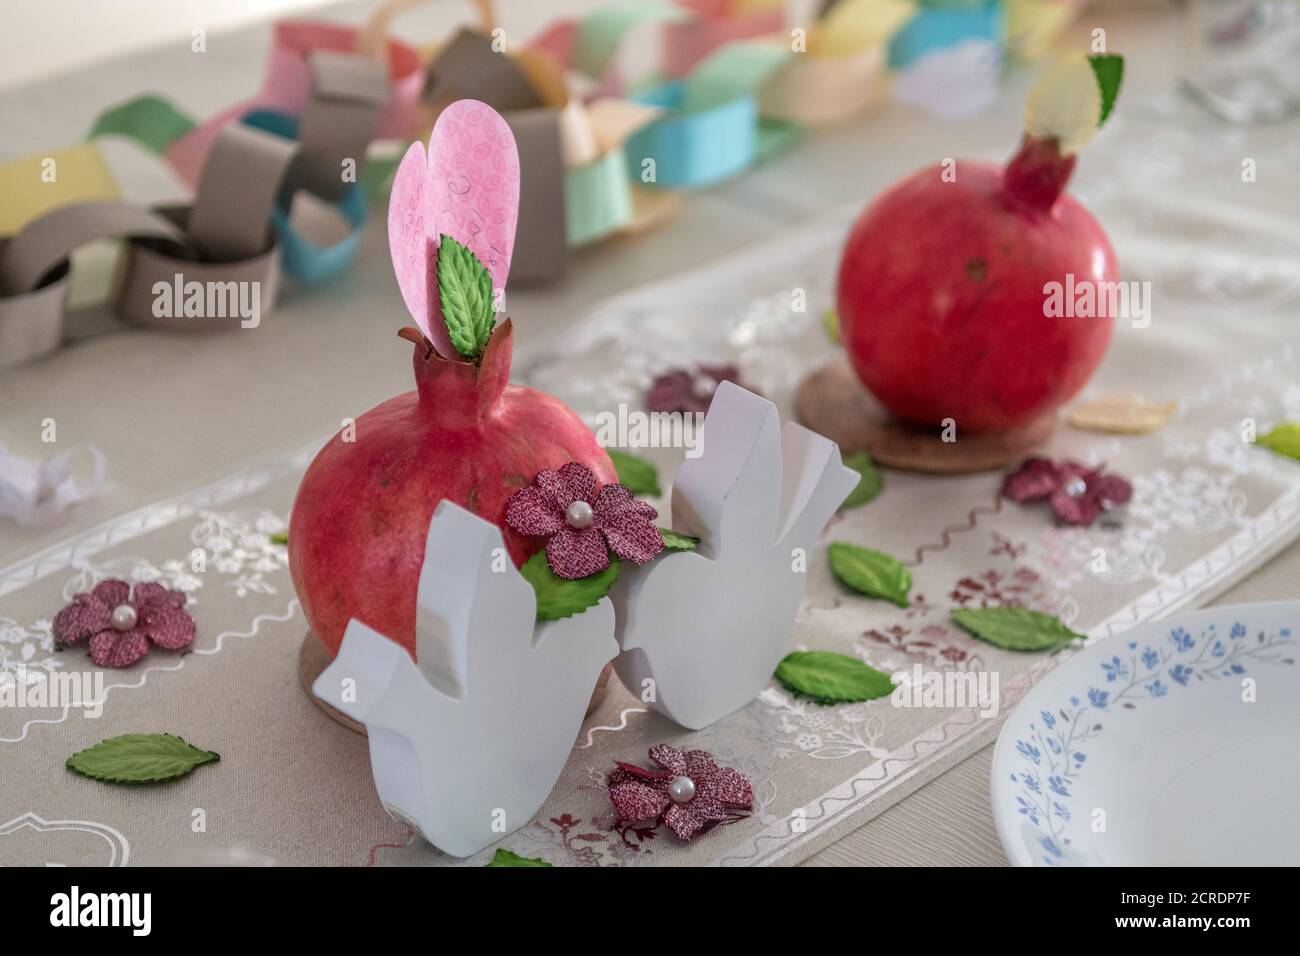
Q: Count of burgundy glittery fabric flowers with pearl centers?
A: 5